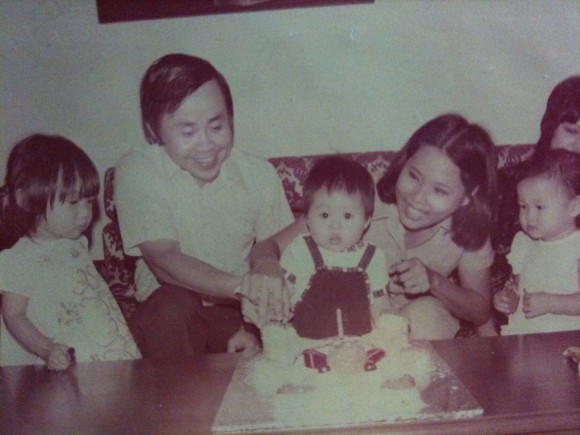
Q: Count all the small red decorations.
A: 2